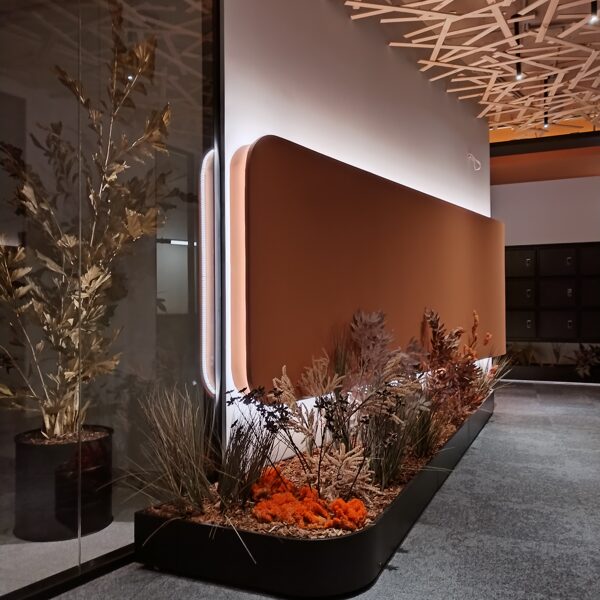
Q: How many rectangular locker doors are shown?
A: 9